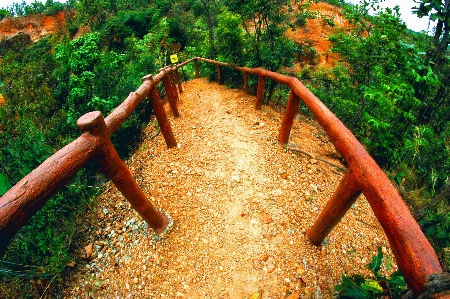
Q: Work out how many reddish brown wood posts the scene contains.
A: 11